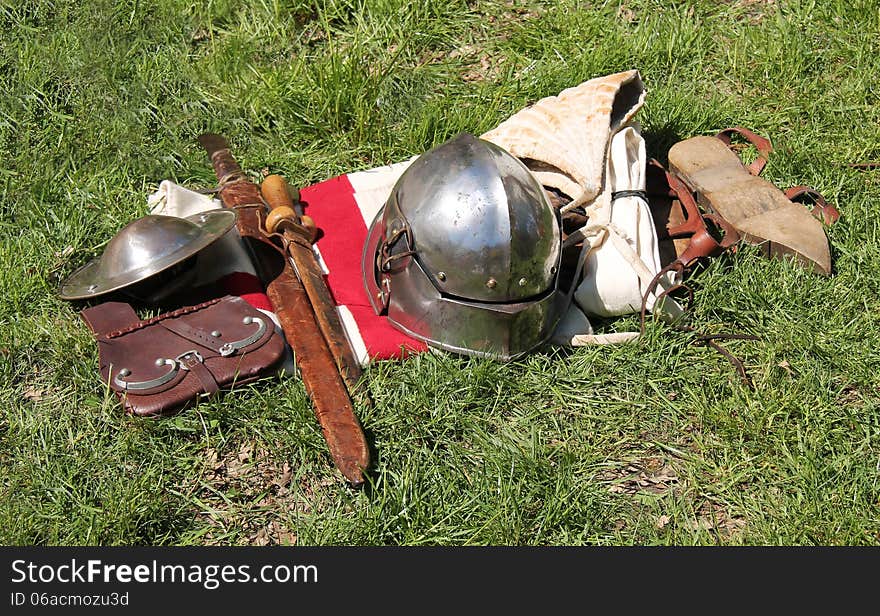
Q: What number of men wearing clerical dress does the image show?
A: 0